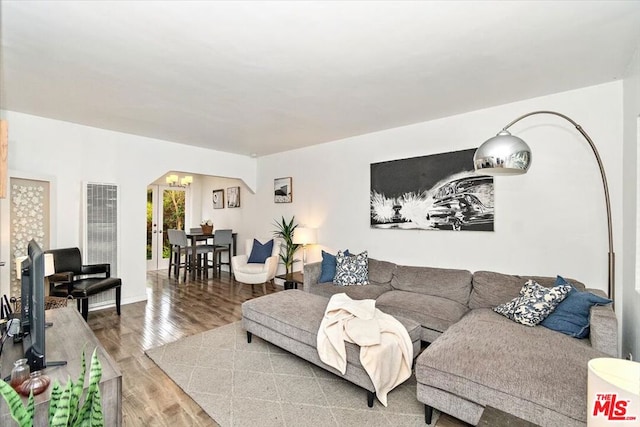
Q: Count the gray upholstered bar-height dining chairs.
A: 3